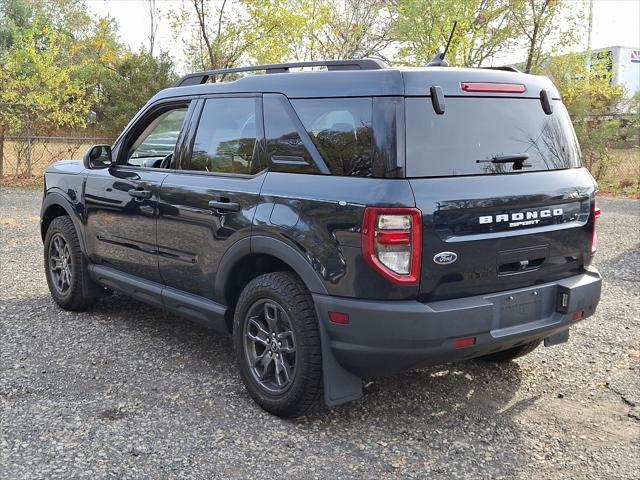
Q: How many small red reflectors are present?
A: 3